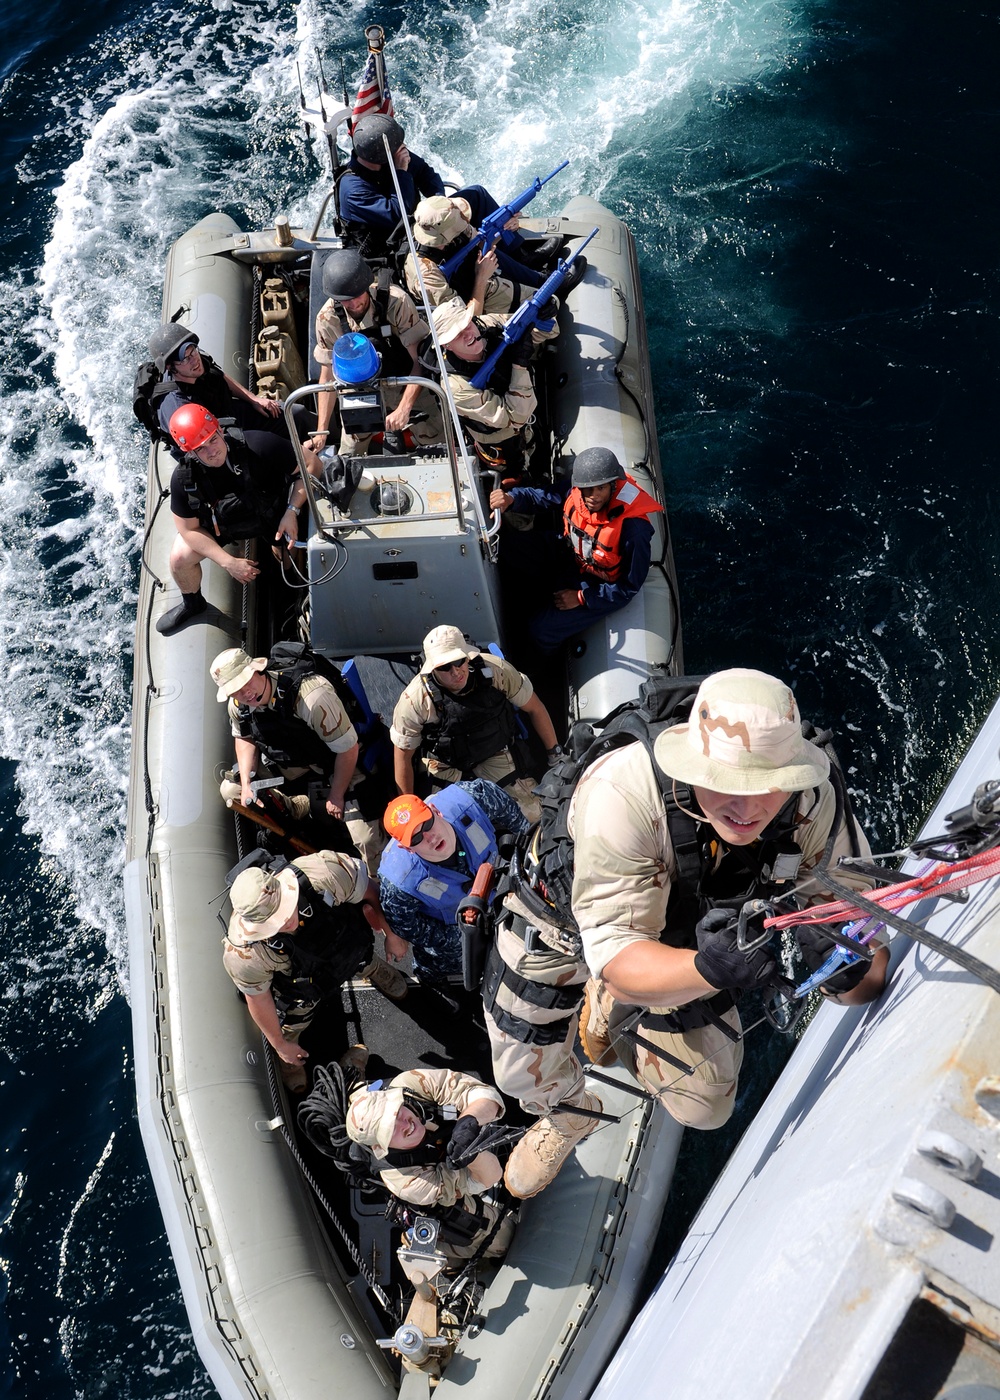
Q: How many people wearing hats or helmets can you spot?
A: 13